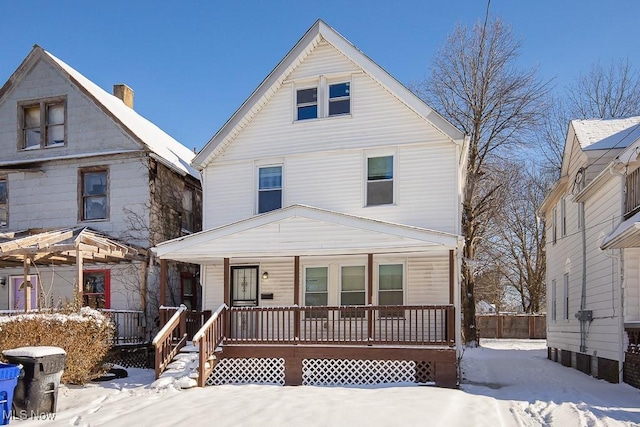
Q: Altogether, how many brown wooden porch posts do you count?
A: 5